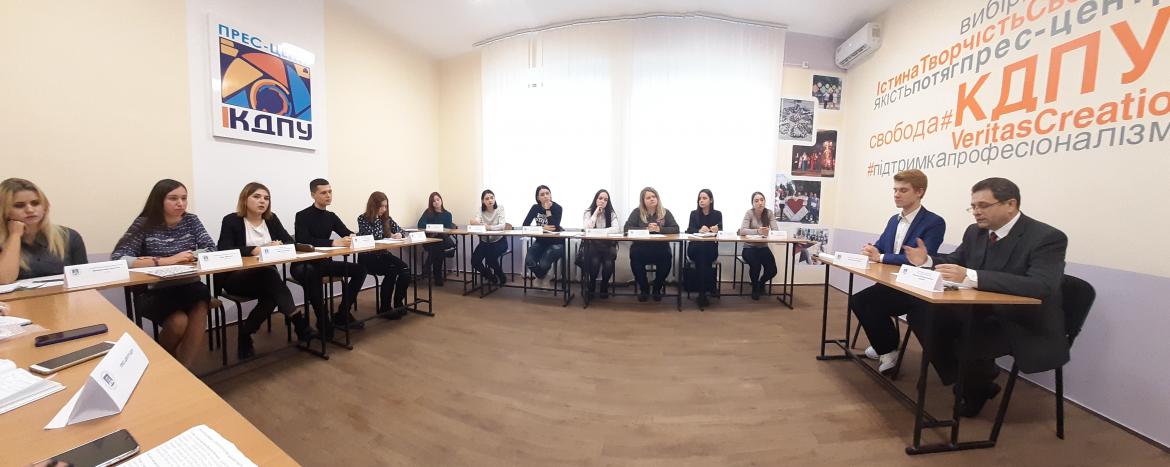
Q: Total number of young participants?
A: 13